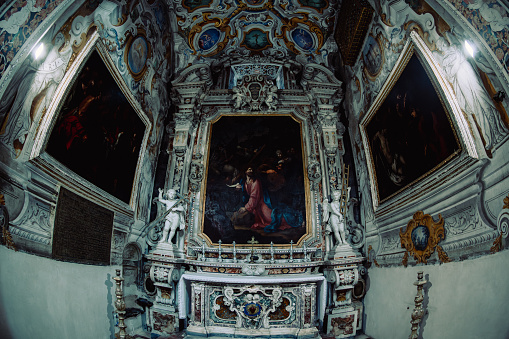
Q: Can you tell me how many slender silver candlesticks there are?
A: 6